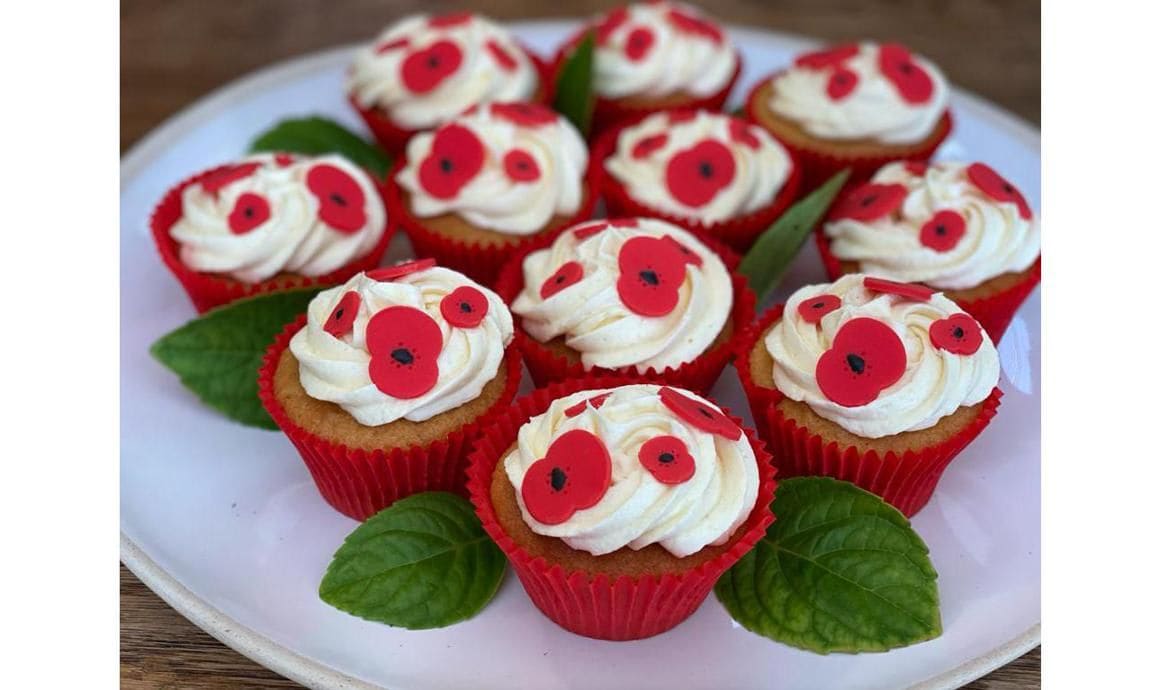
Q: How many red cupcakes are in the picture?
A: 11